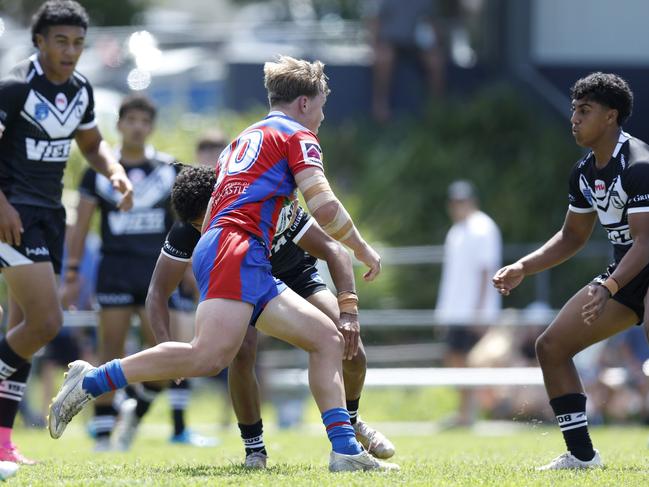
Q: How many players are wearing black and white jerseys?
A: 4